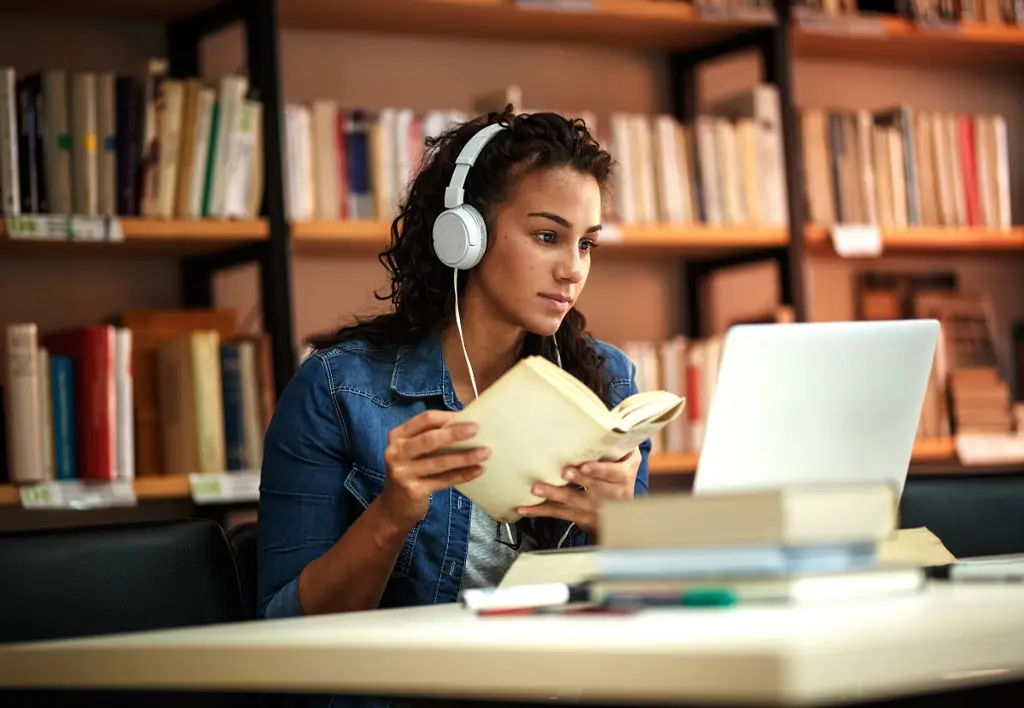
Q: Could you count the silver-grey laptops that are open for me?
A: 1